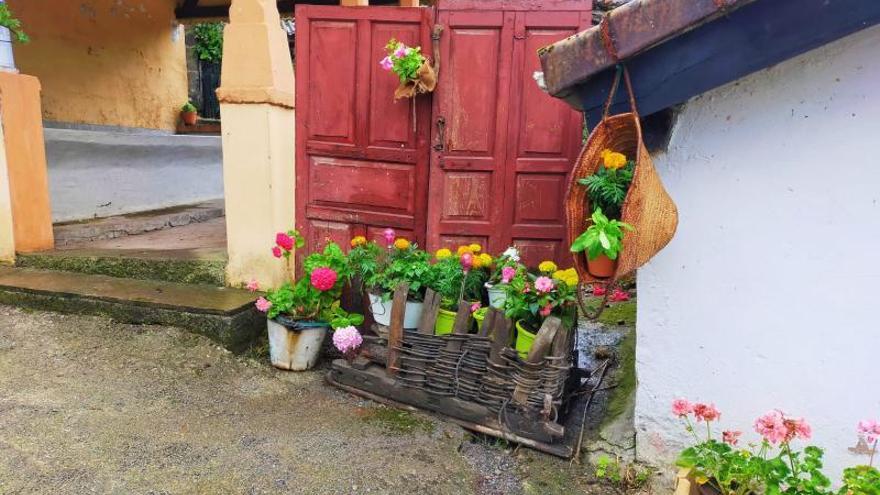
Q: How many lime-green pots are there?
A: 3